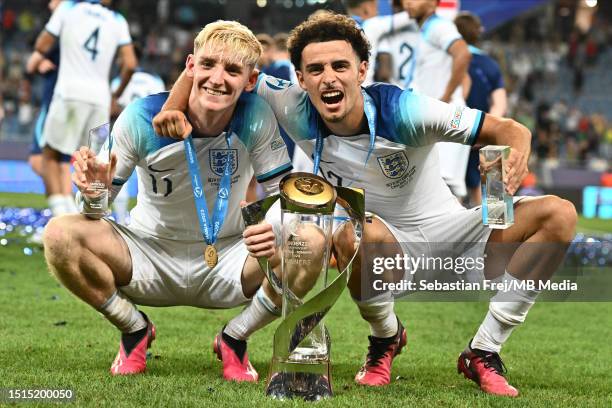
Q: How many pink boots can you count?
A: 4